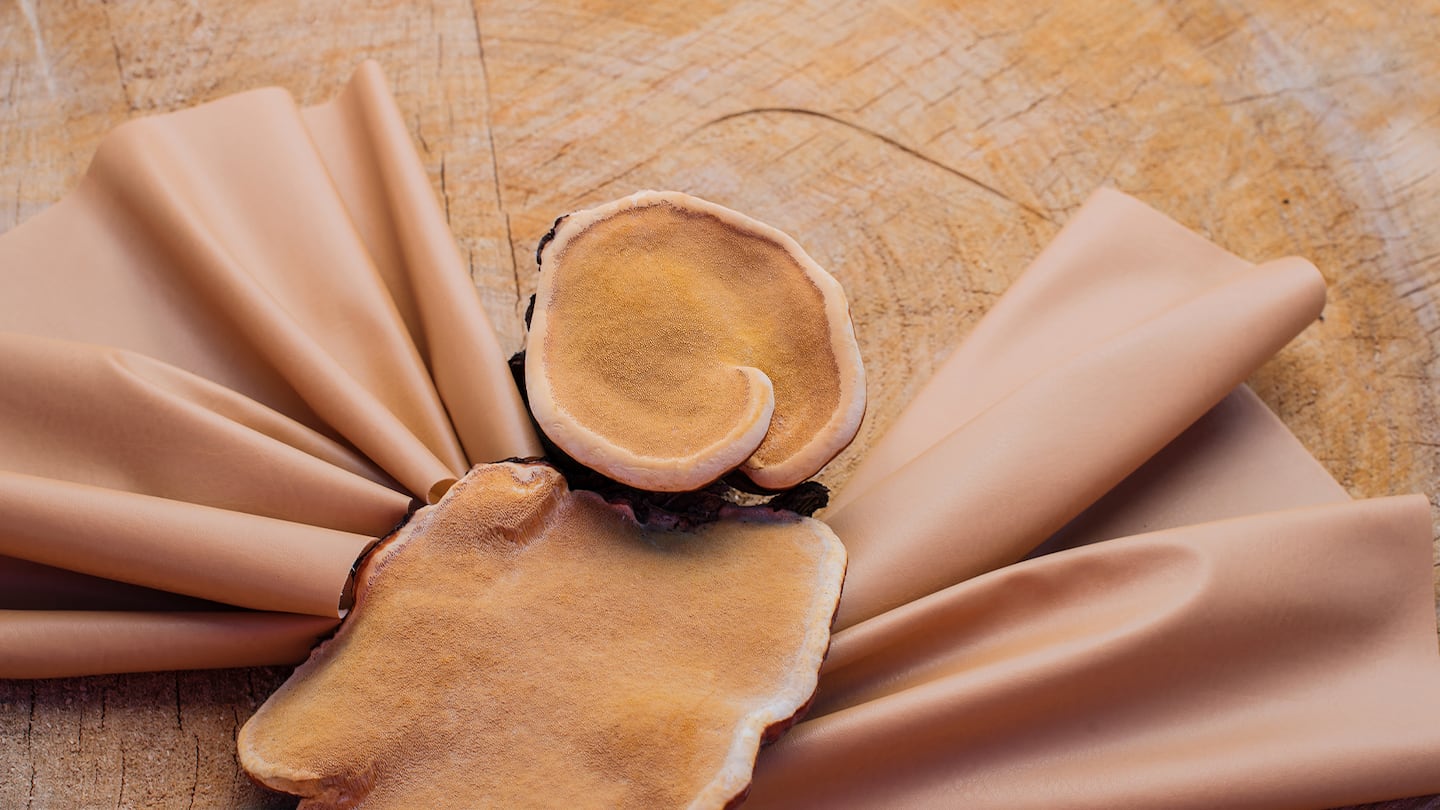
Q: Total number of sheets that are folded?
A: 2